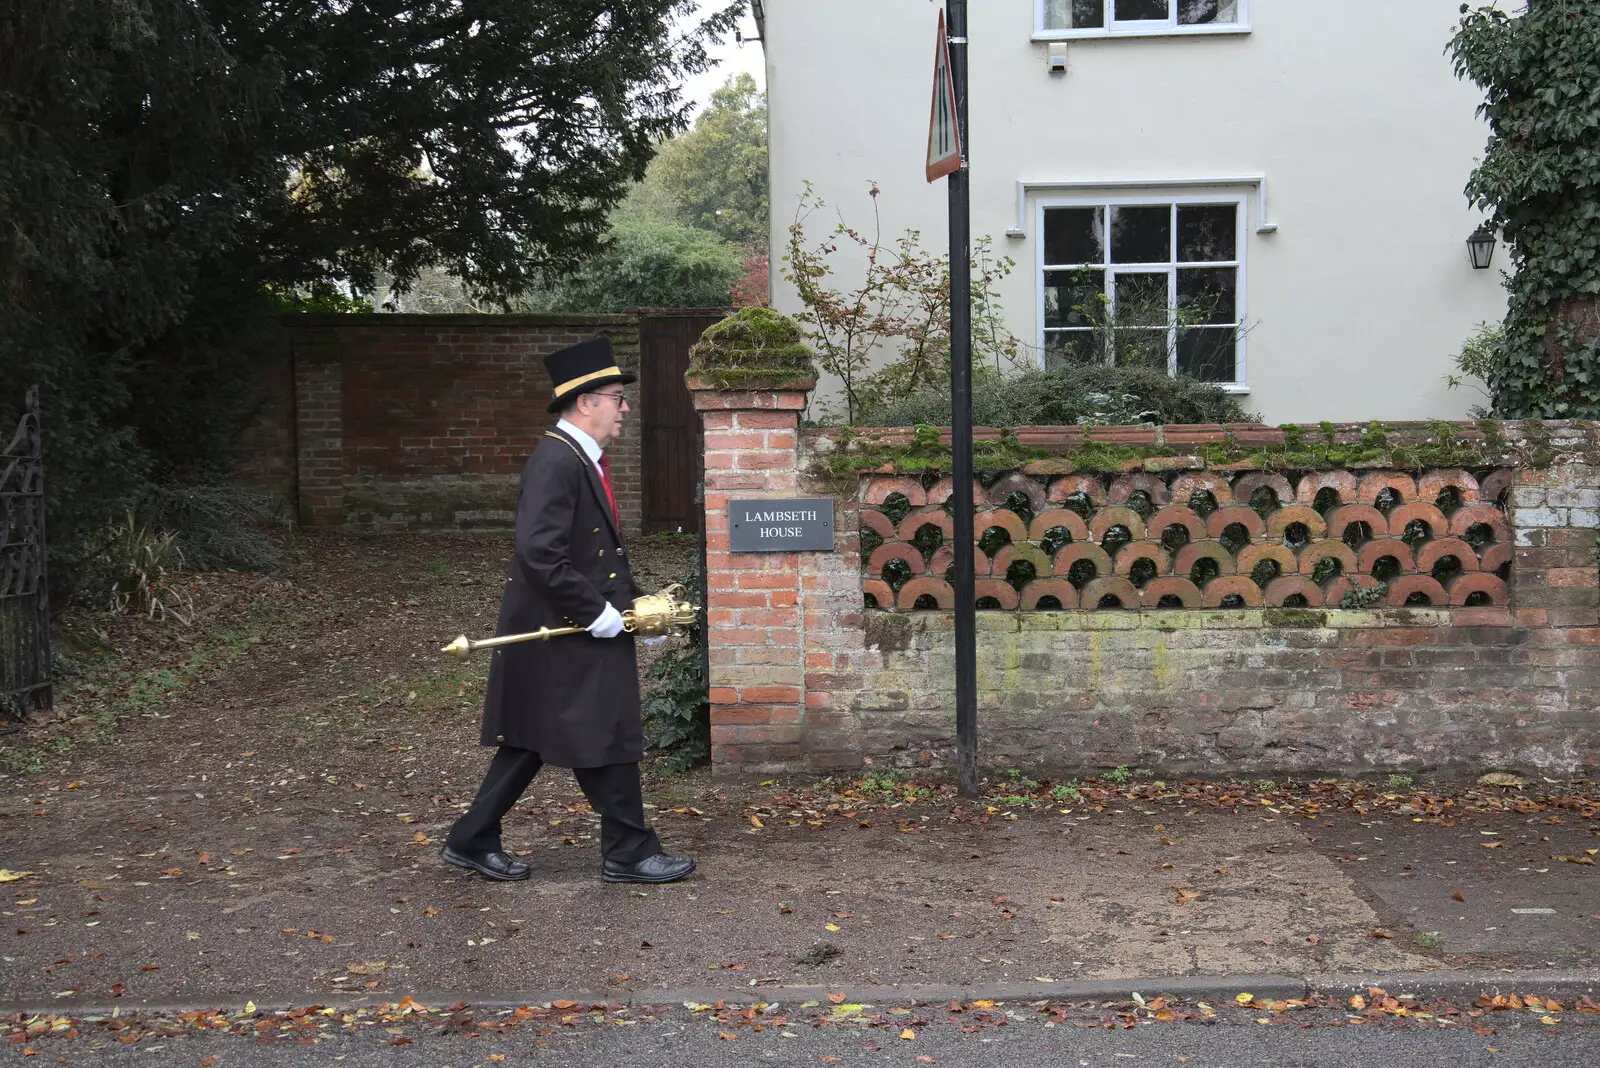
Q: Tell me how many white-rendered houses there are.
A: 1